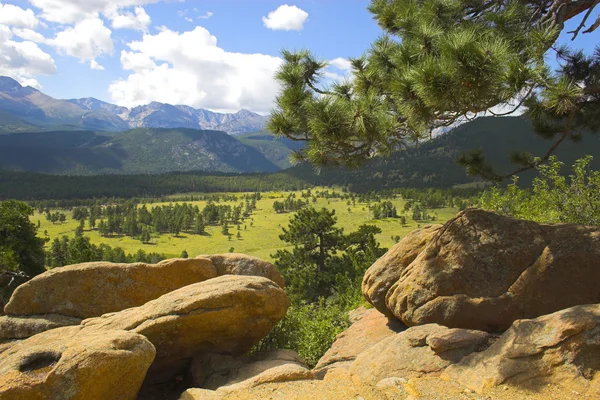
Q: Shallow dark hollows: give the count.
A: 1